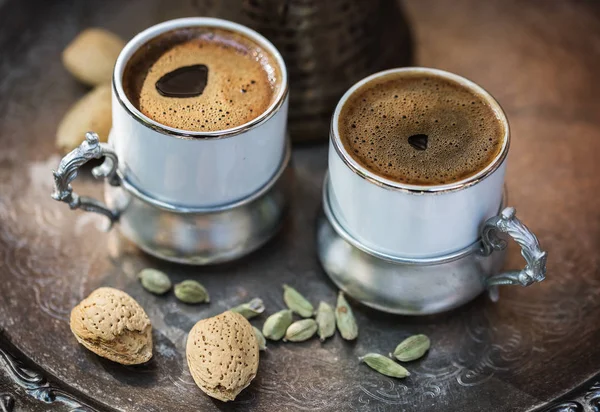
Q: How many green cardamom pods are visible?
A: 11